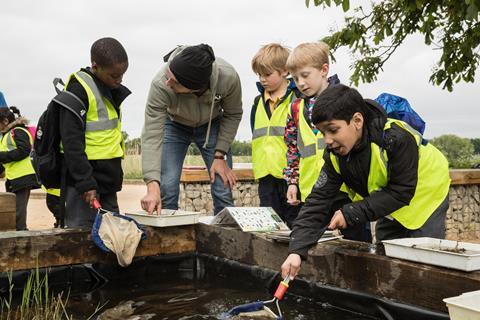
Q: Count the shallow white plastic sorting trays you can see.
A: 3